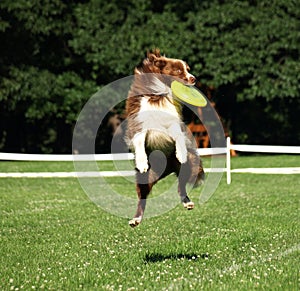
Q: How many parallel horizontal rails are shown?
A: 2